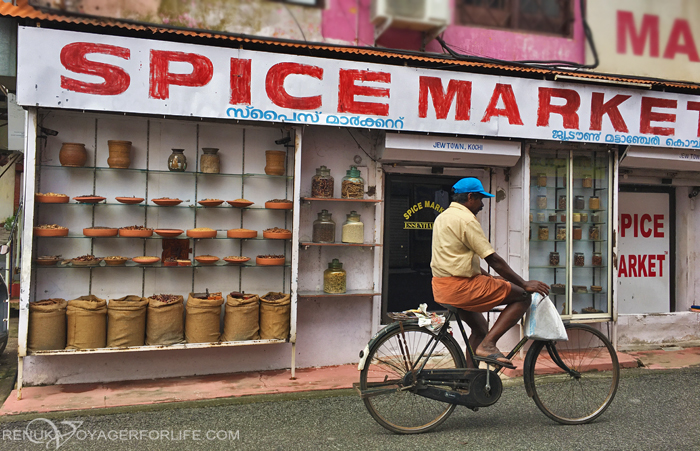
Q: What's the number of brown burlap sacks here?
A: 7